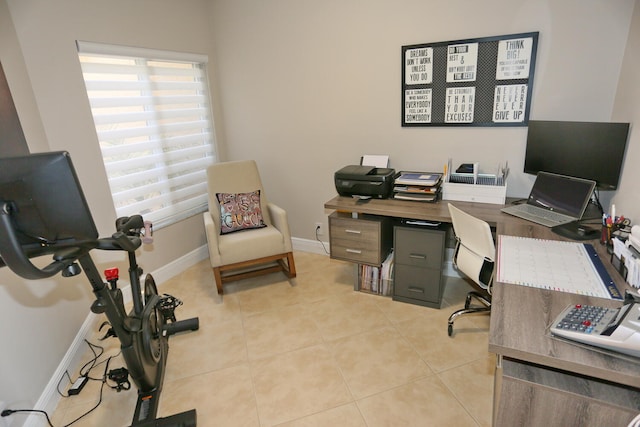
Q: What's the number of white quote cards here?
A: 6